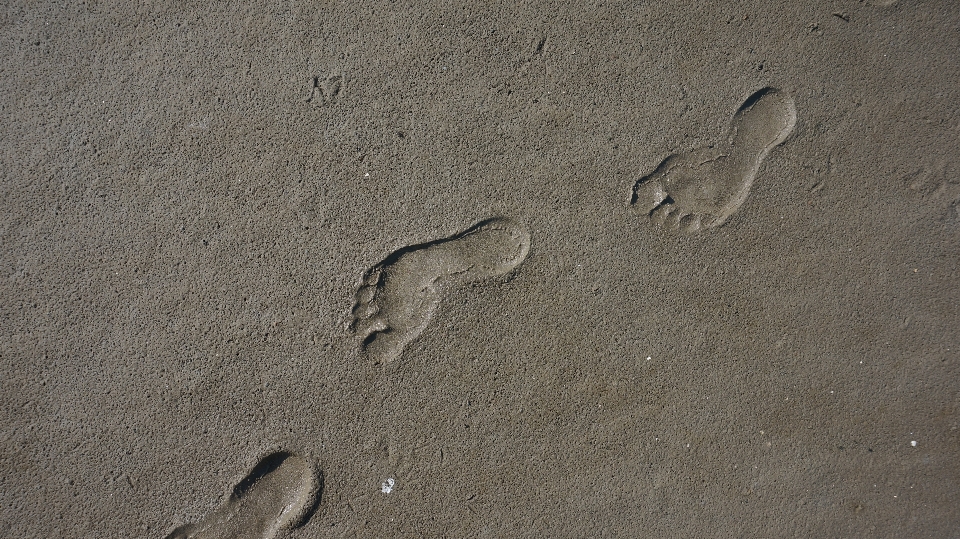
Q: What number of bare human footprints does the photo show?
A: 3